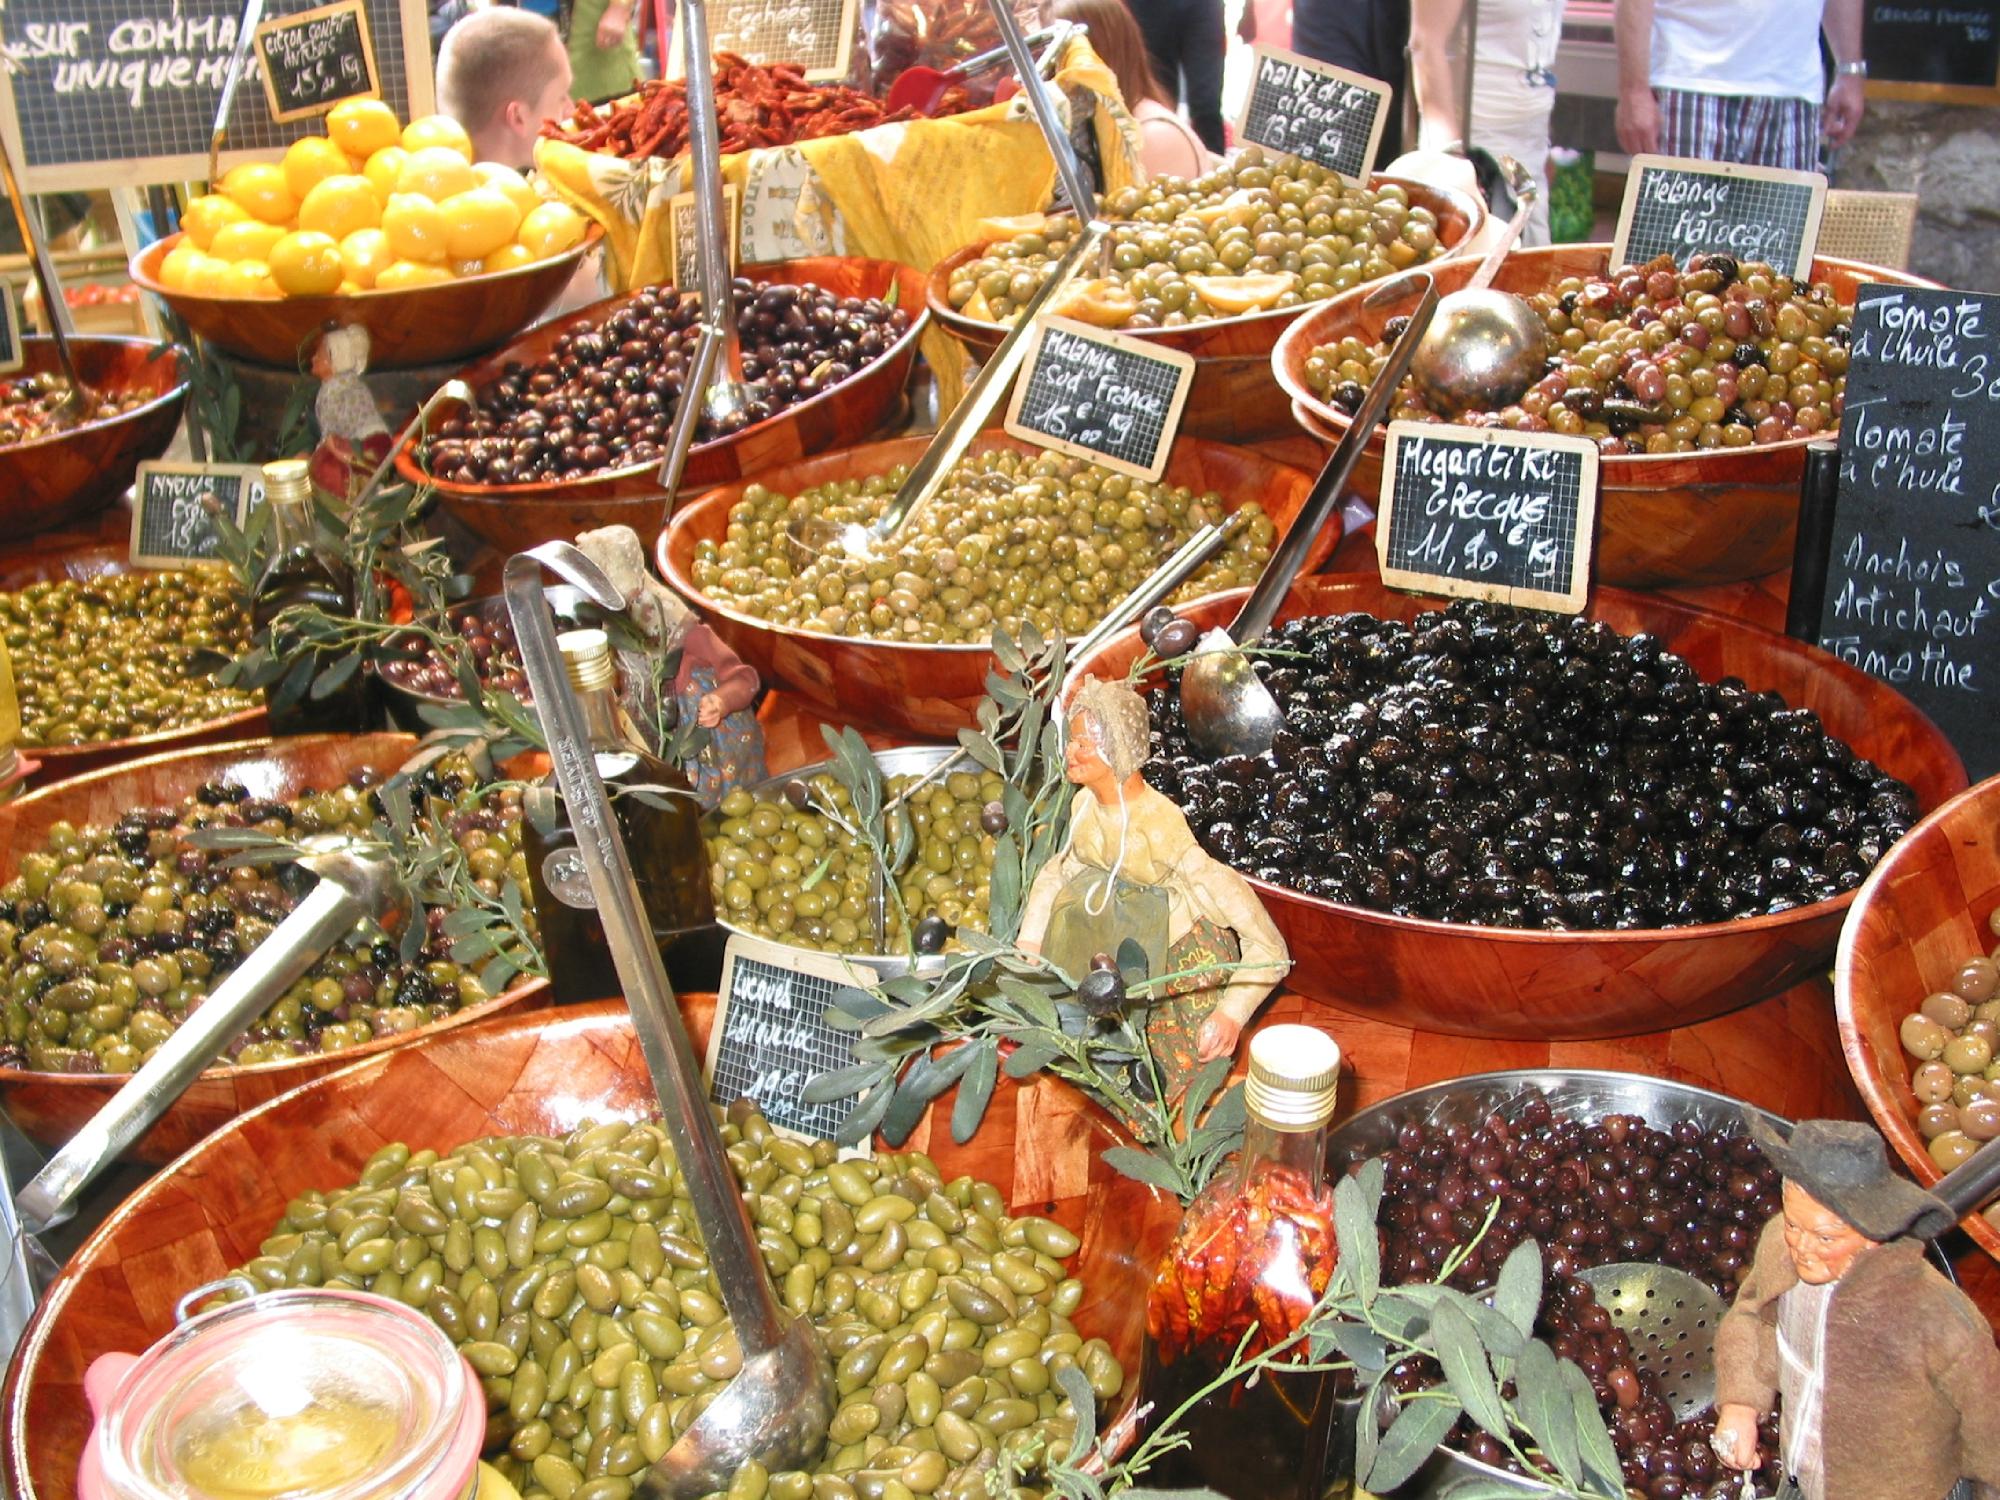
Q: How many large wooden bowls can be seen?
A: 11